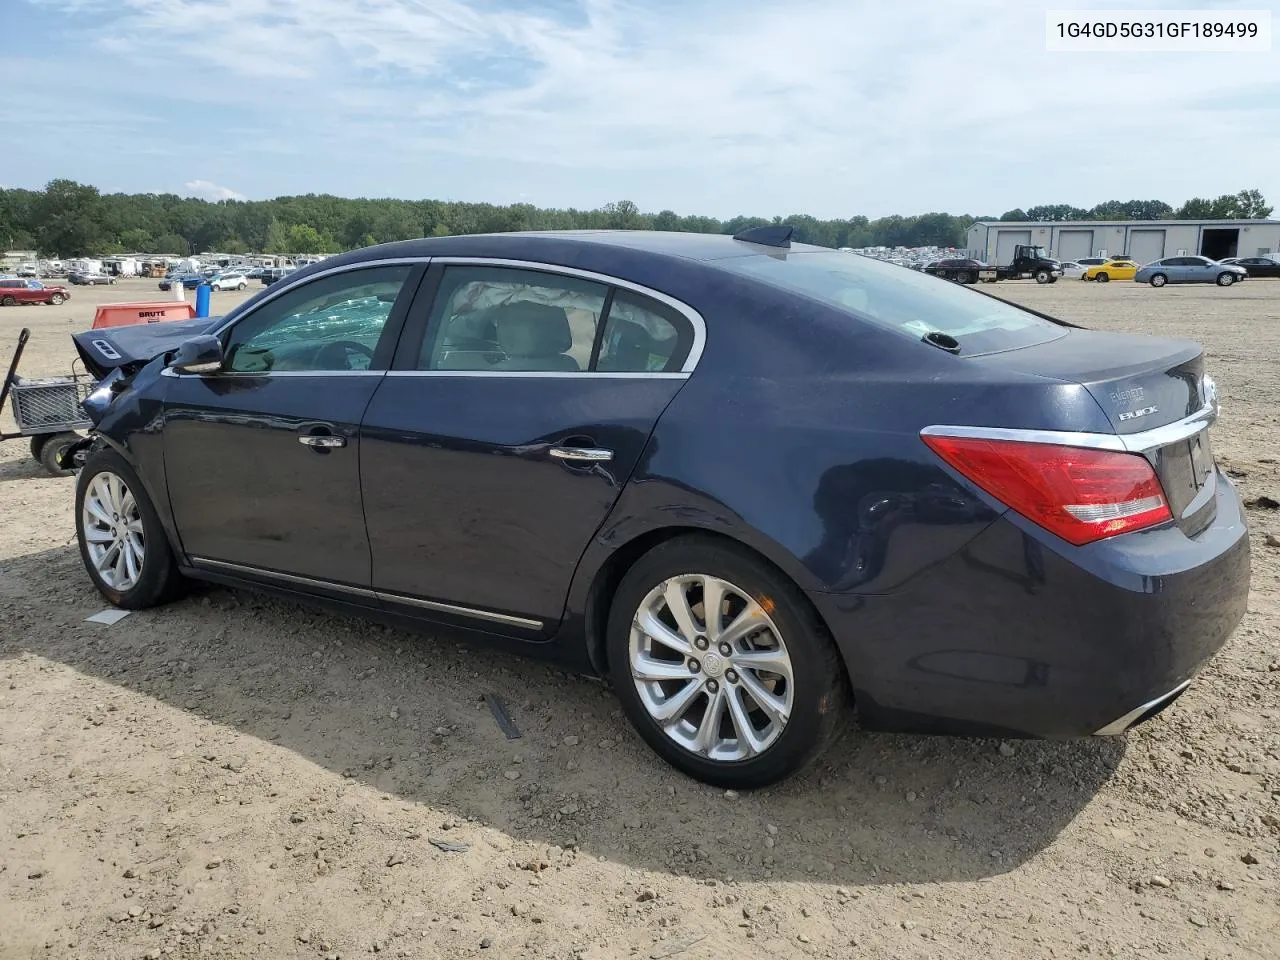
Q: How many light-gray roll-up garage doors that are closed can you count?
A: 3